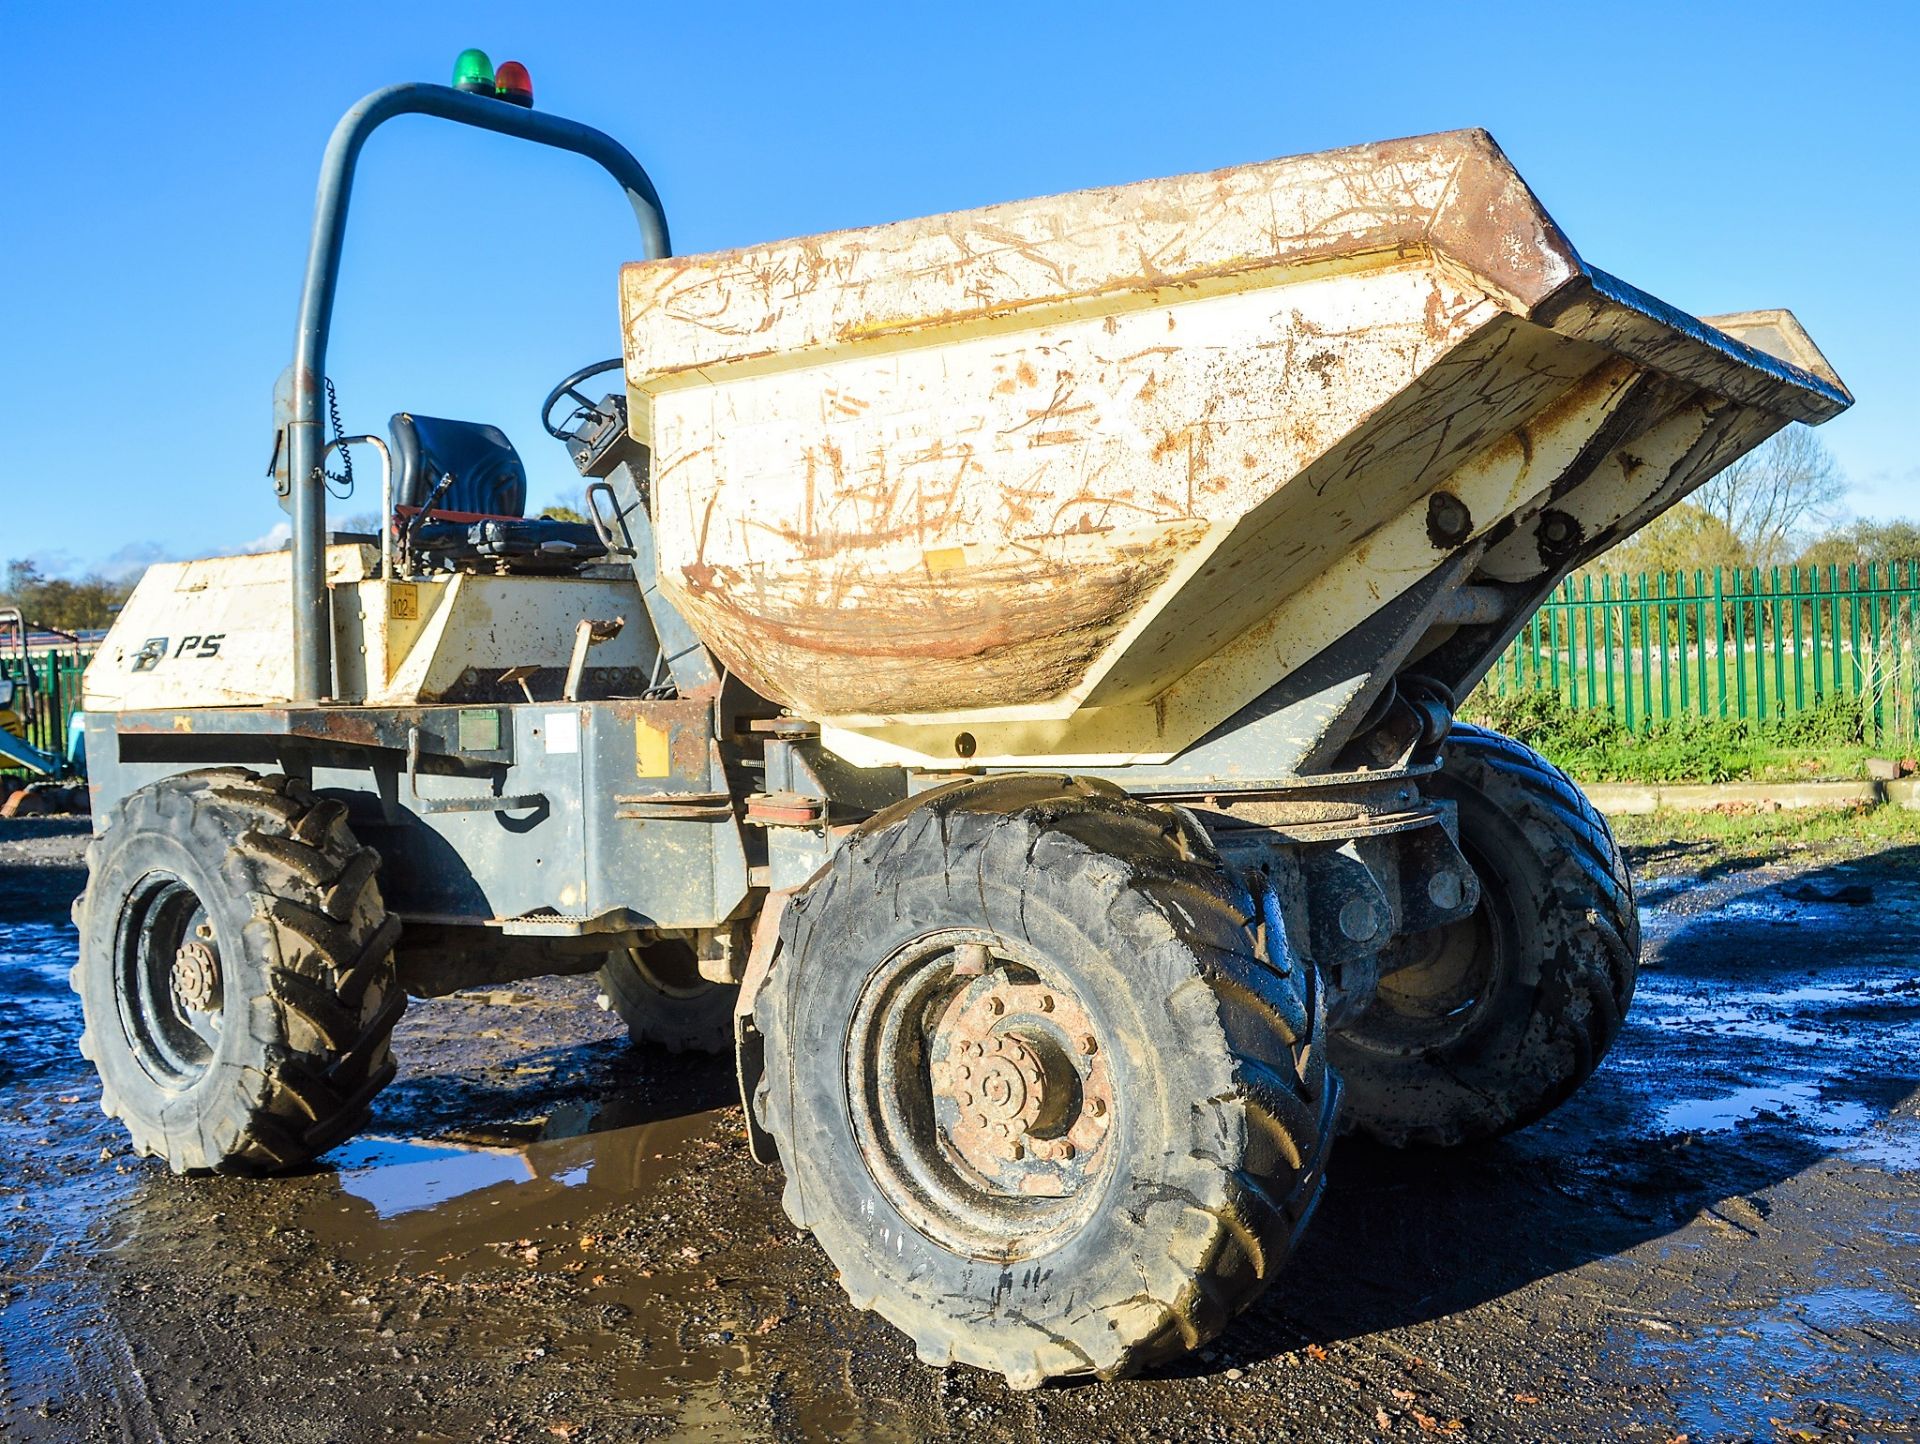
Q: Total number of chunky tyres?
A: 4